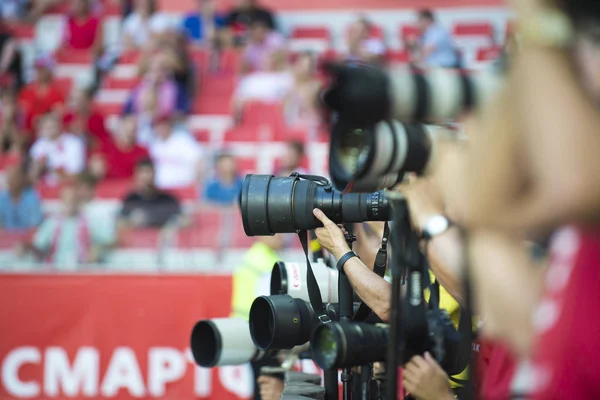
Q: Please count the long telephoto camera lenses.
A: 7